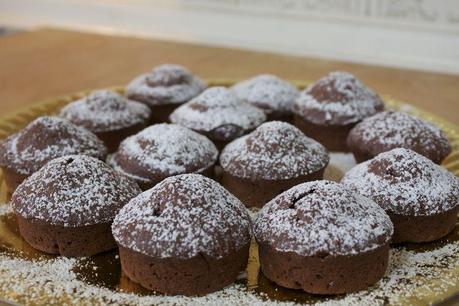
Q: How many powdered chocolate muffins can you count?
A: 13